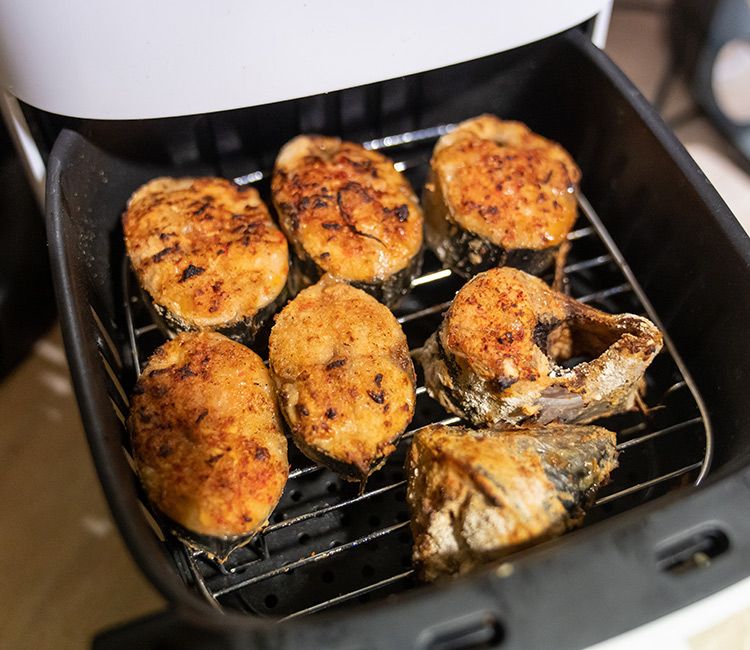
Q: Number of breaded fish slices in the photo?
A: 7